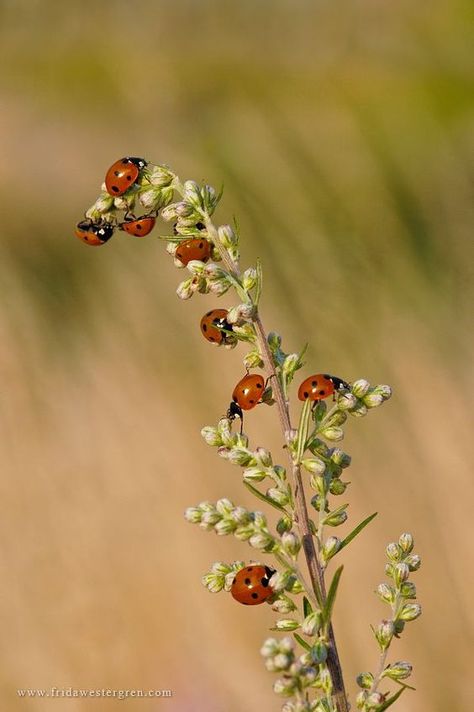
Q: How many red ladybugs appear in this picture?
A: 8